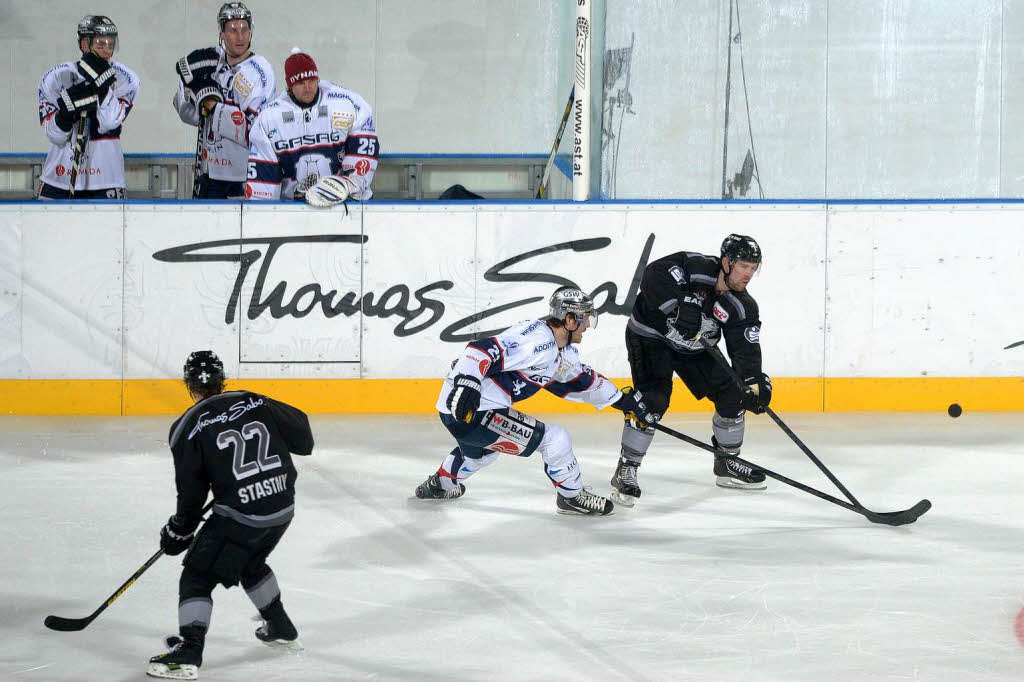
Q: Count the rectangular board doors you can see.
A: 1